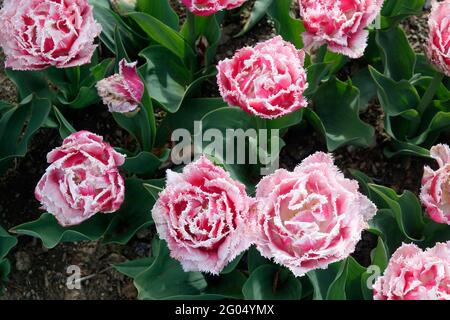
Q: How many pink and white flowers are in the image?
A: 11